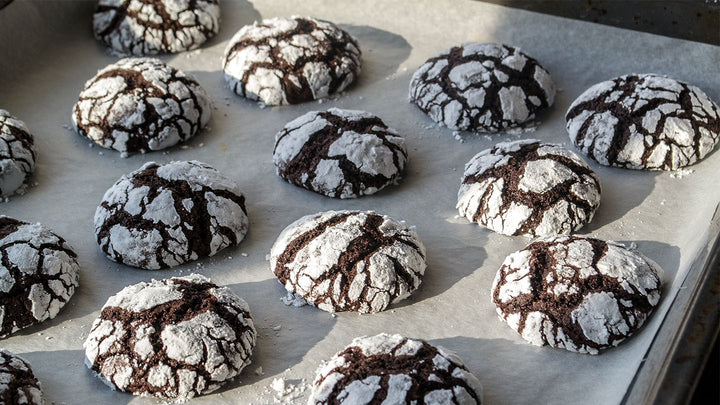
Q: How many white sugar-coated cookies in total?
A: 15